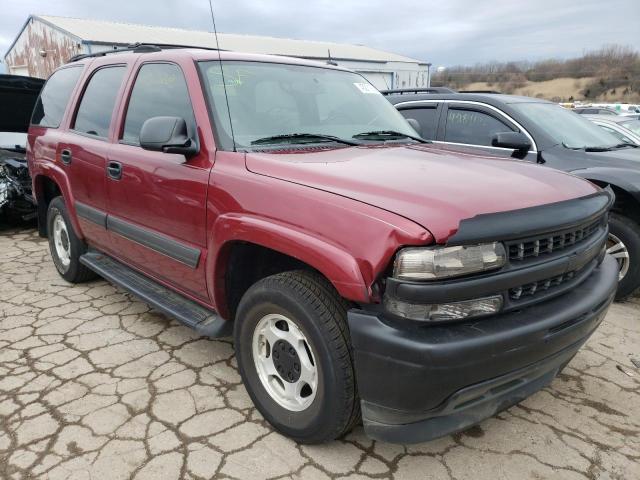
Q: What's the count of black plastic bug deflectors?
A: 1